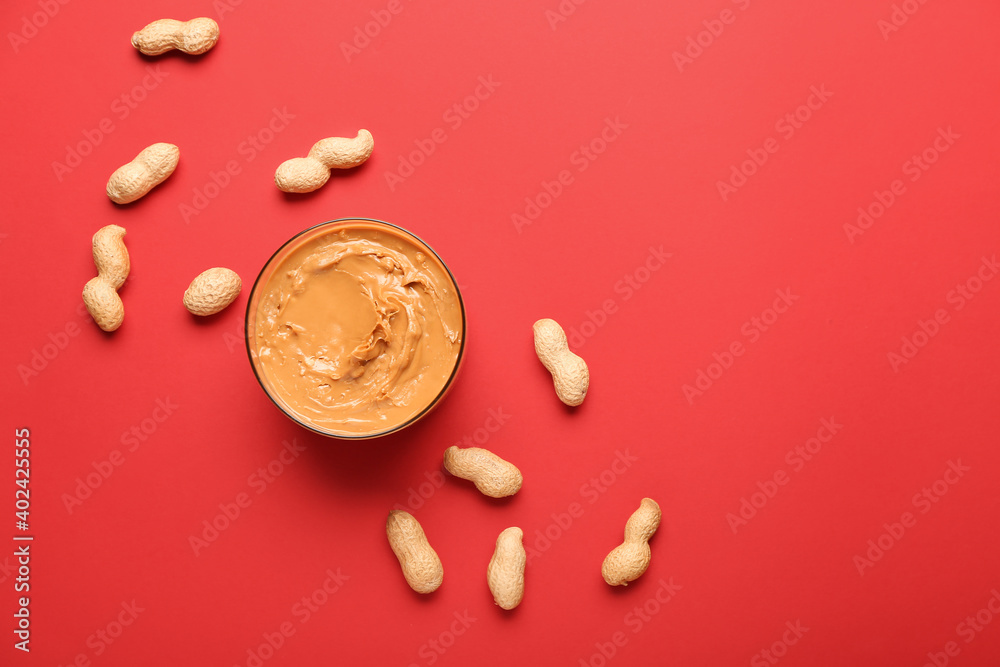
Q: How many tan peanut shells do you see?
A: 10